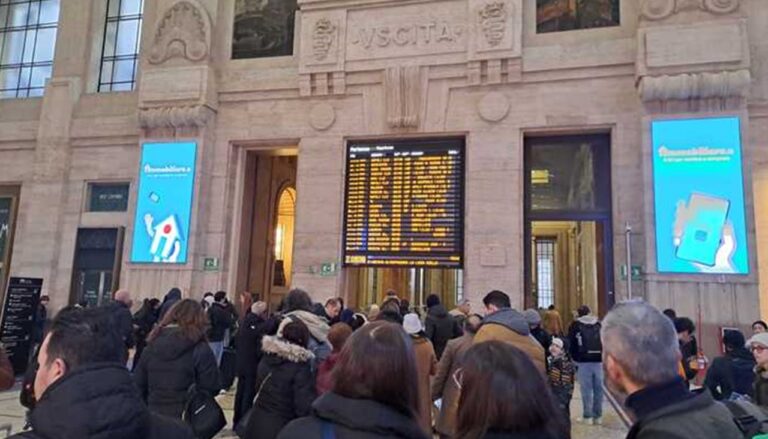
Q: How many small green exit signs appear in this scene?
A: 3